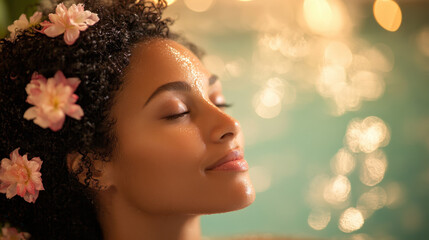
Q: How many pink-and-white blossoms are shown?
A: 5